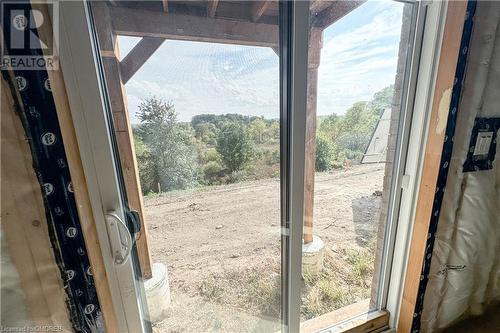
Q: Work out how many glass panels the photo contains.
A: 2